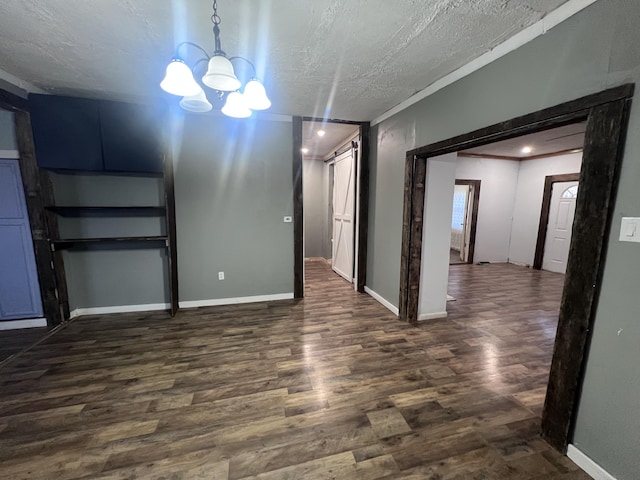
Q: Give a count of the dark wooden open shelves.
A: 2